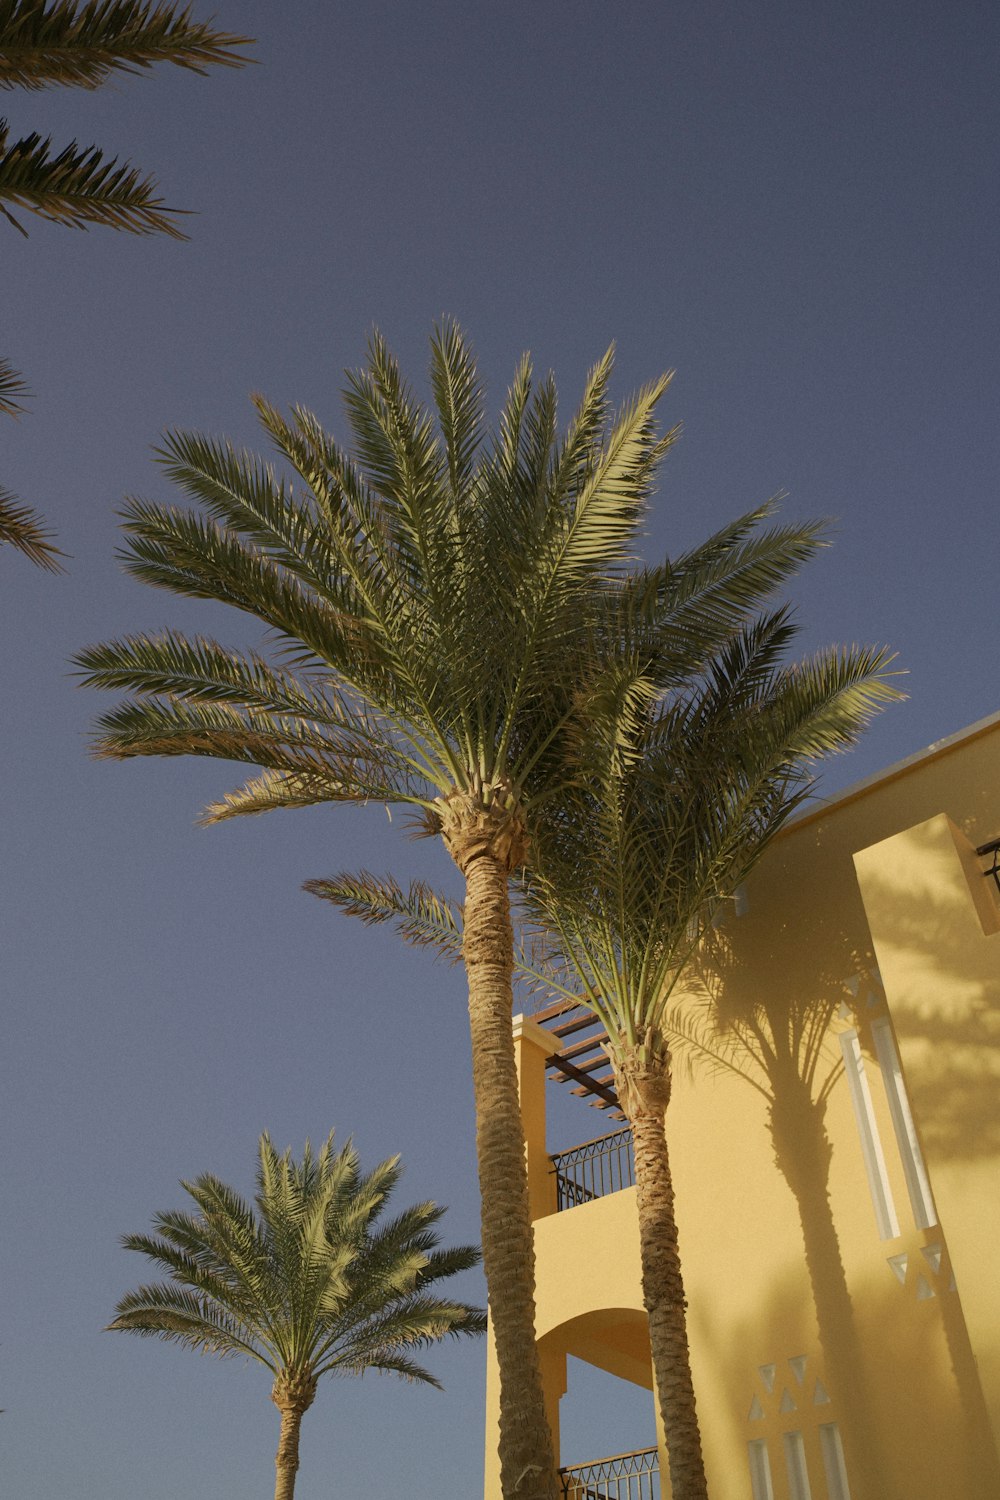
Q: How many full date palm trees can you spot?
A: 3